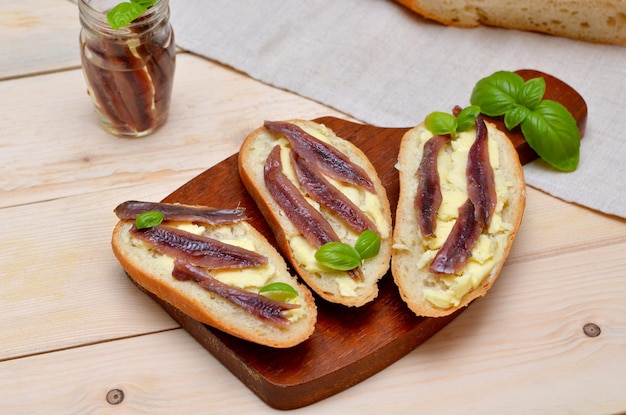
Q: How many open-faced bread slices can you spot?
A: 3